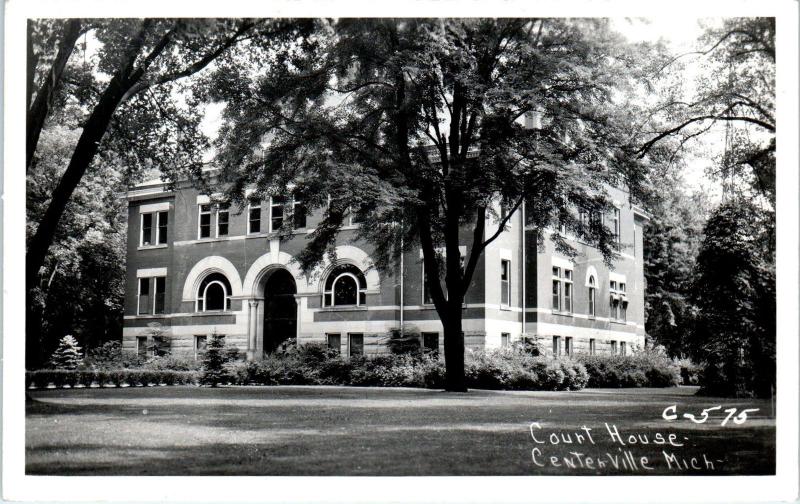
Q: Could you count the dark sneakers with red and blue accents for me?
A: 0